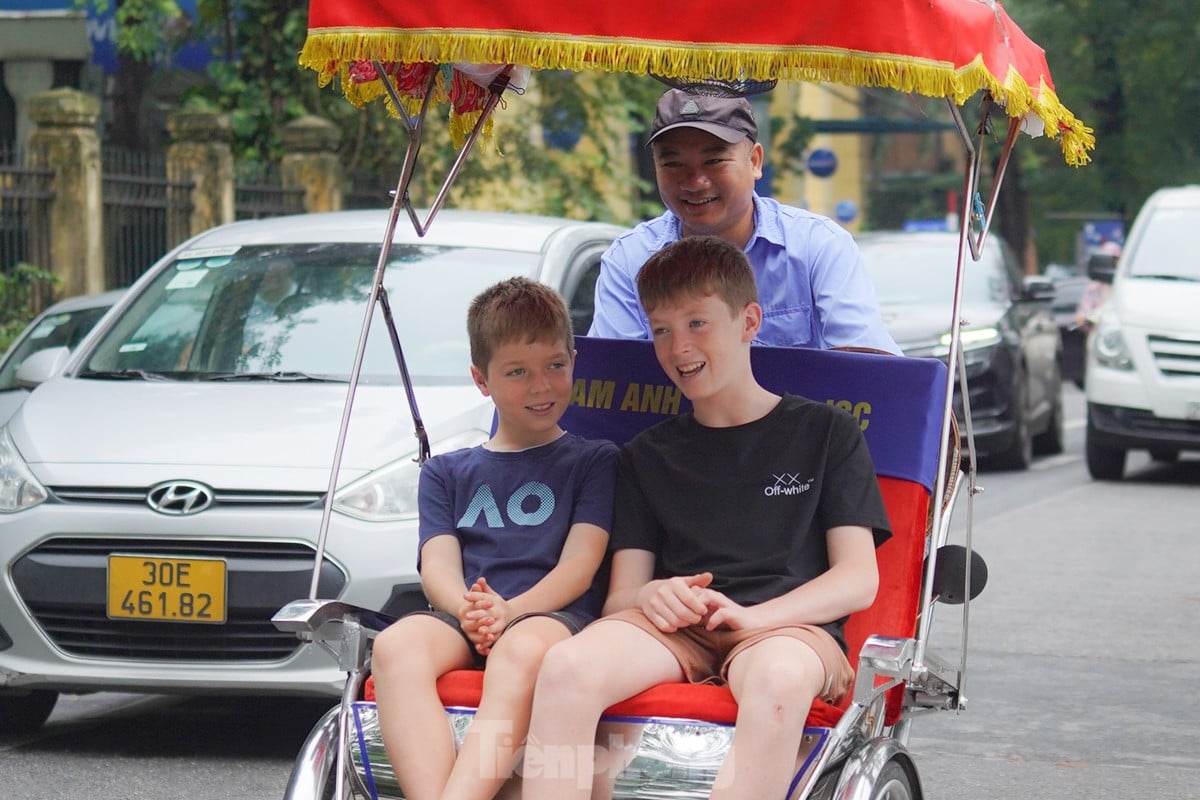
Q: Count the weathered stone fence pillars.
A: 3